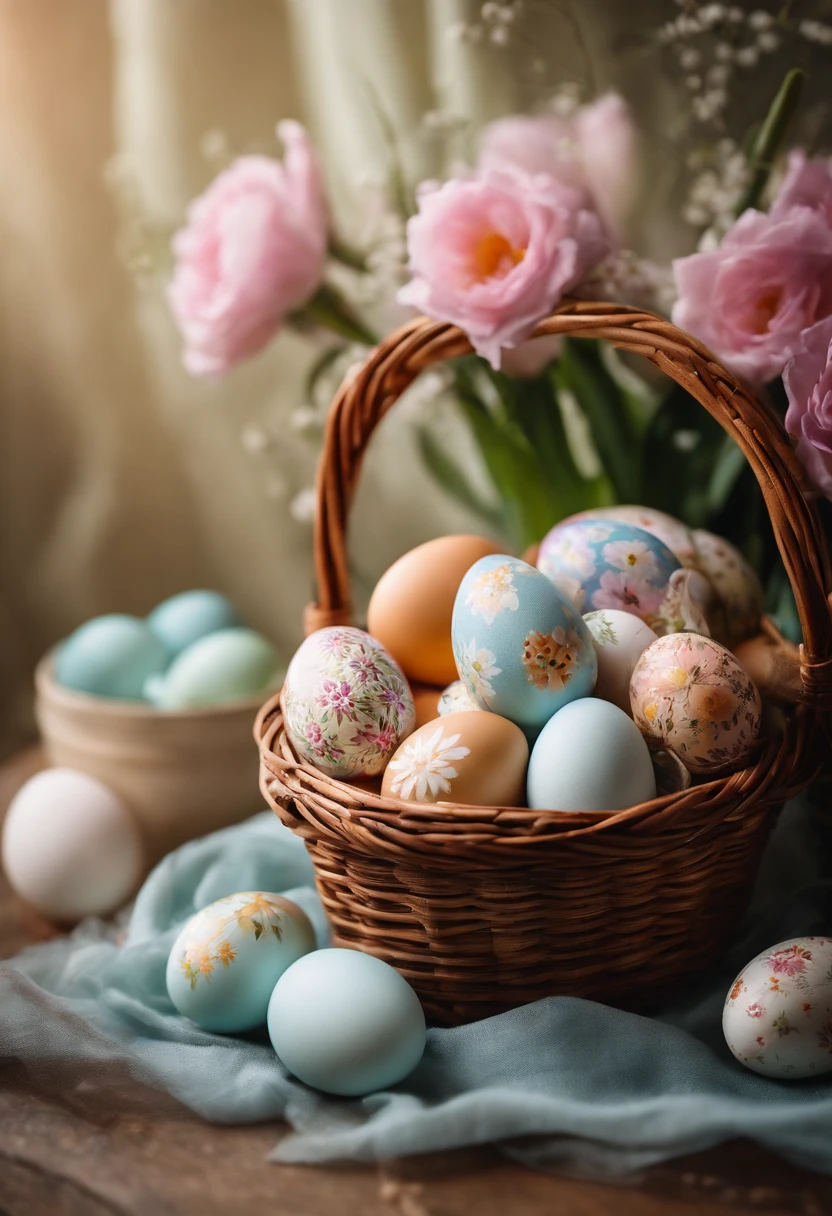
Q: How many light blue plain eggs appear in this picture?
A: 4